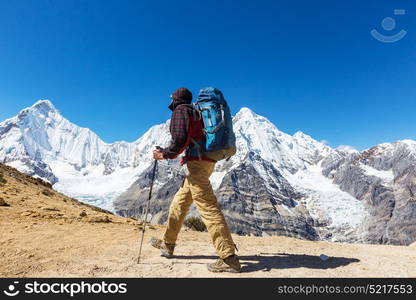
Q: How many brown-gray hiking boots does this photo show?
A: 2